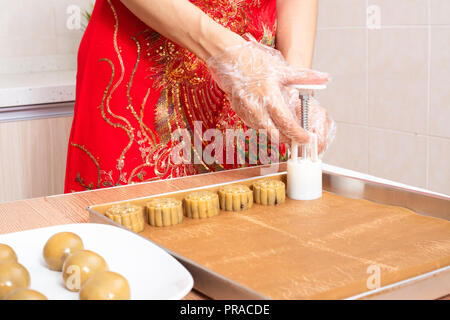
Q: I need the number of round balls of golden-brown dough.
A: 6